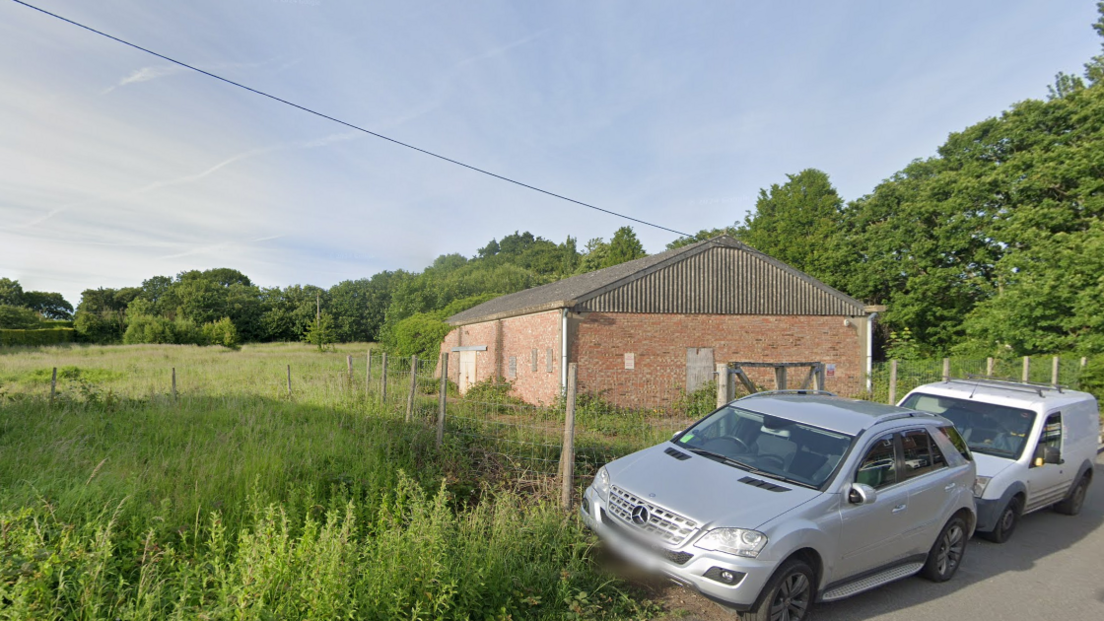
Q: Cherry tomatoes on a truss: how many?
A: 0